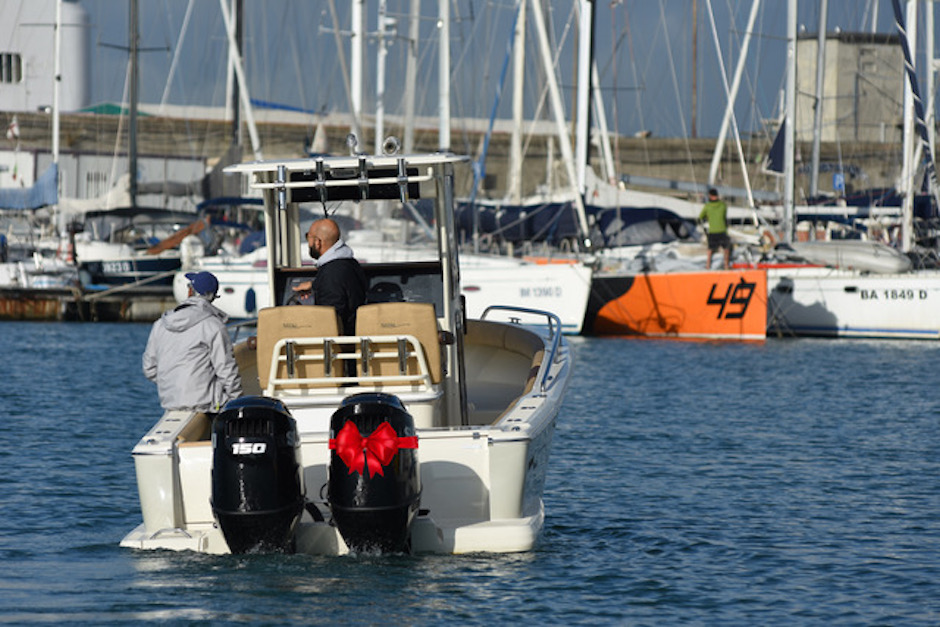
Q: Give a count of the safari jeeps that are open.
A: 0